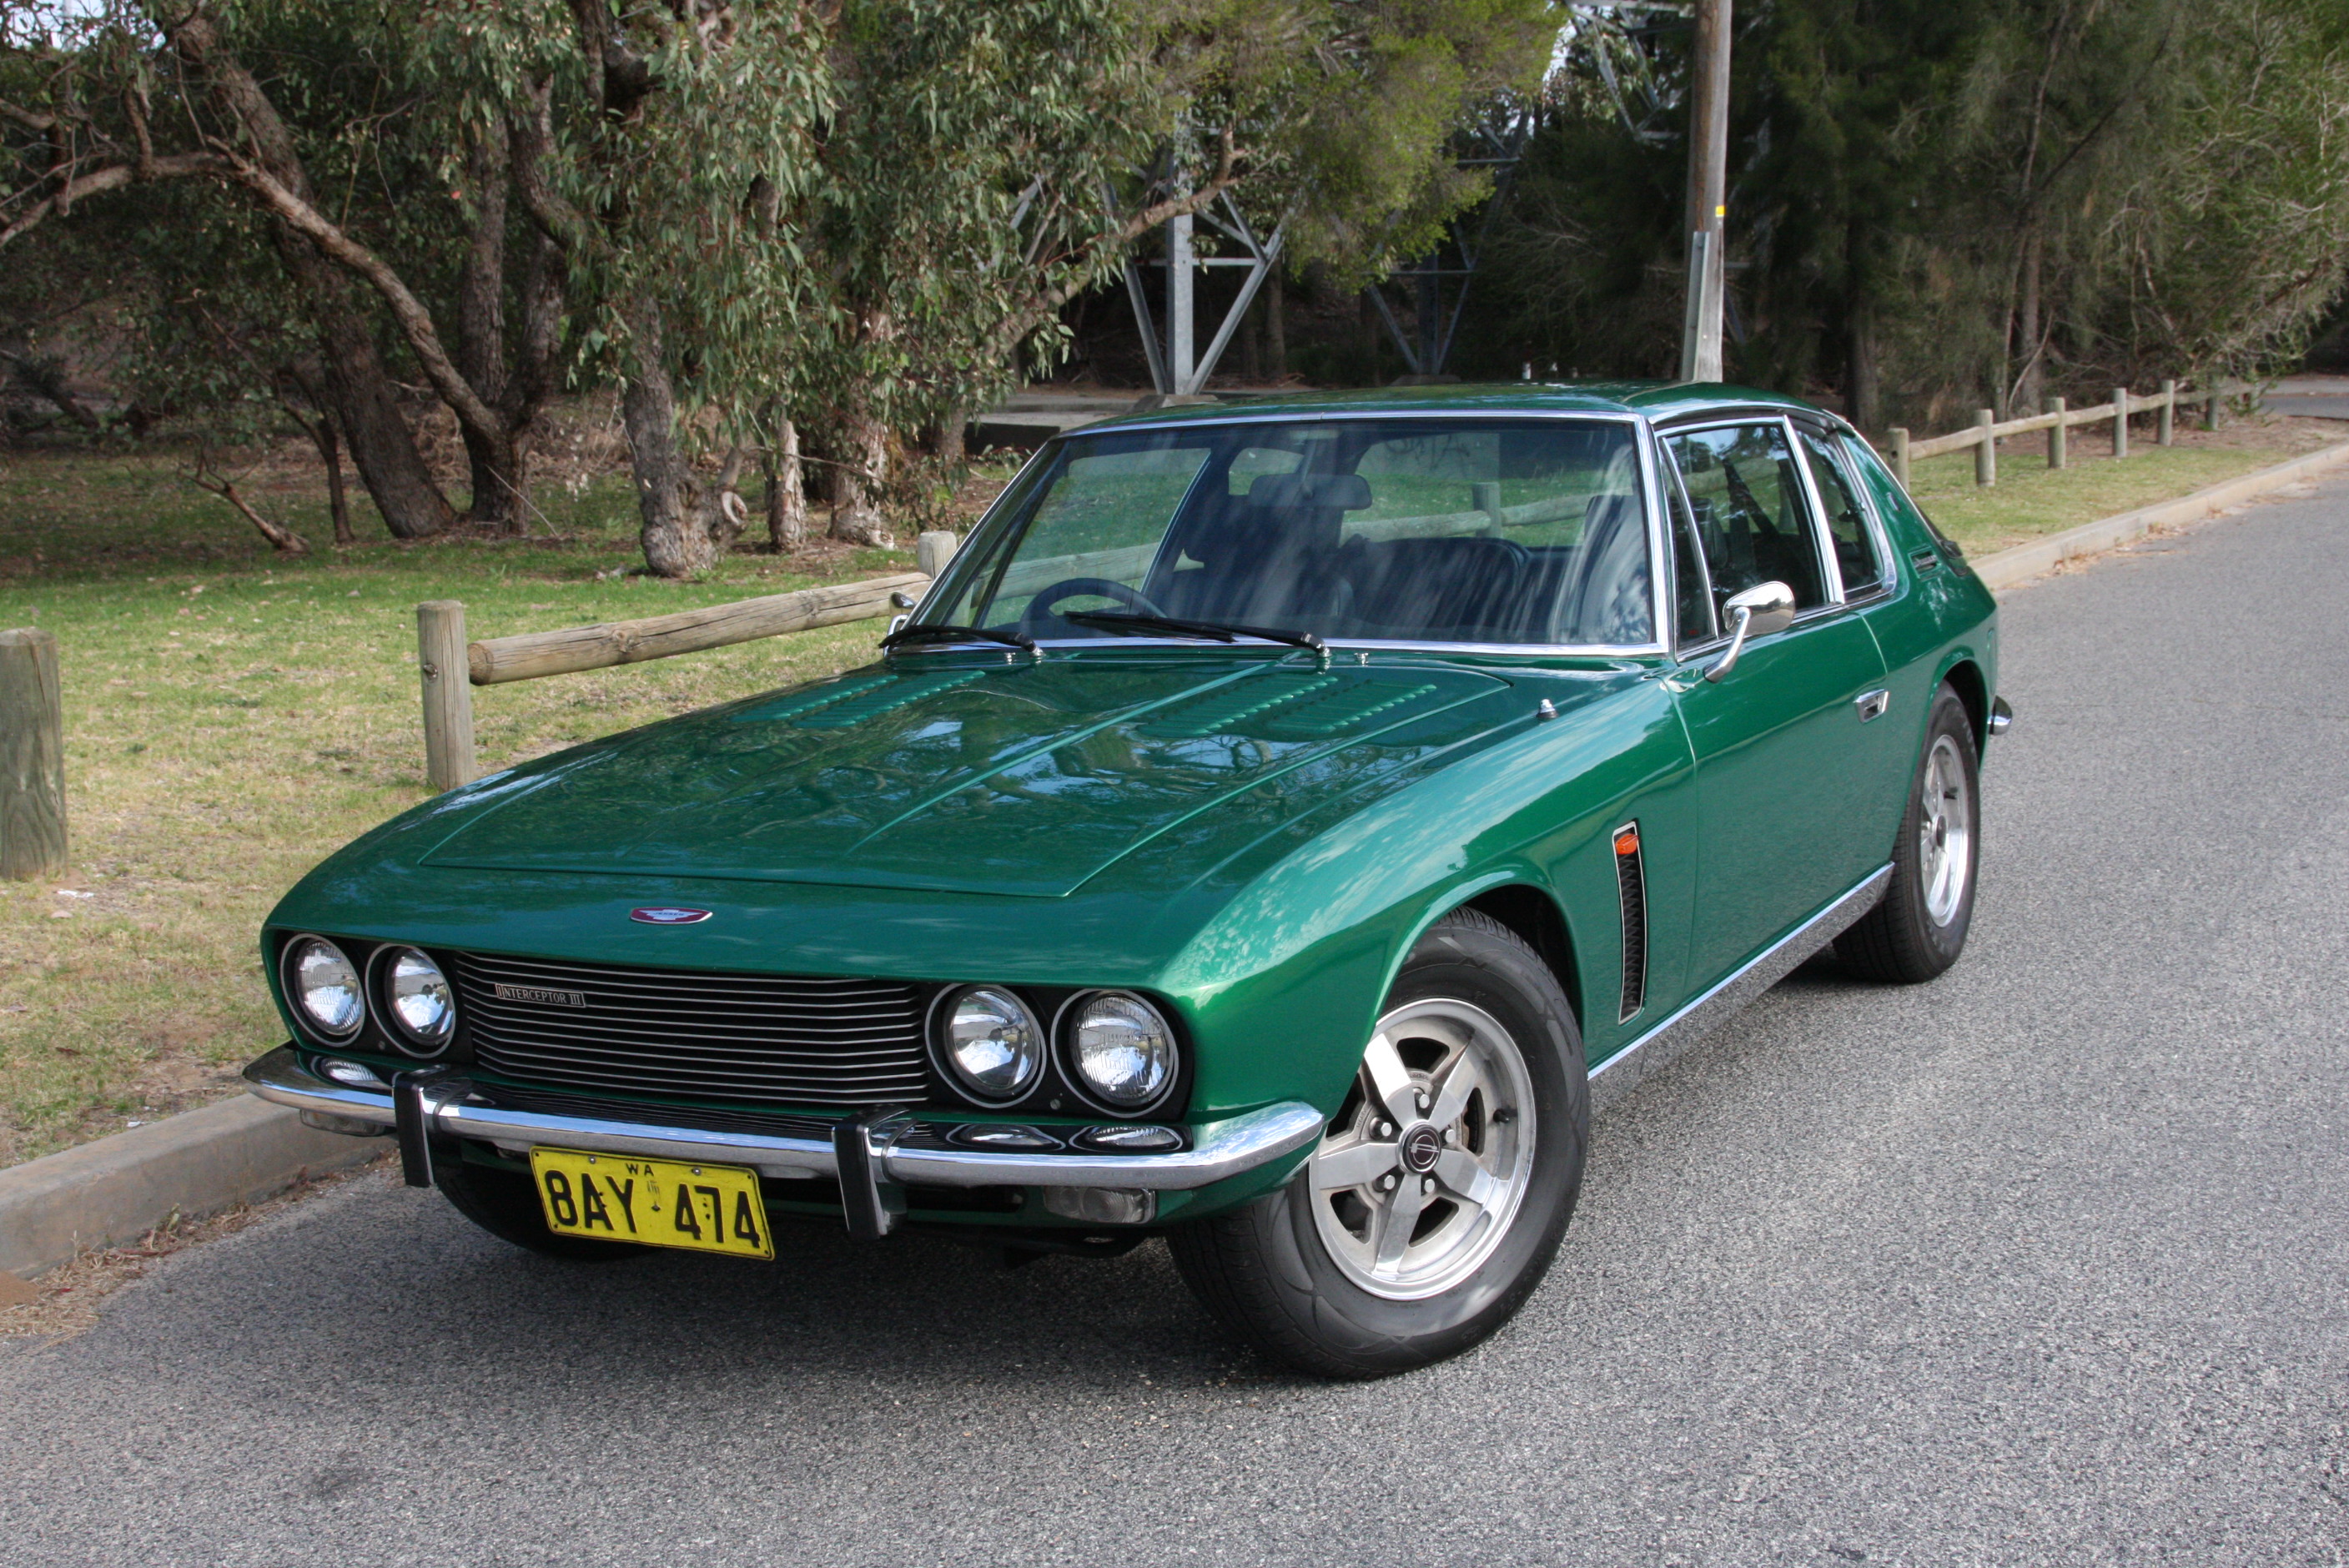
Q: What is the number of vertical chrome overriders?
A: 2